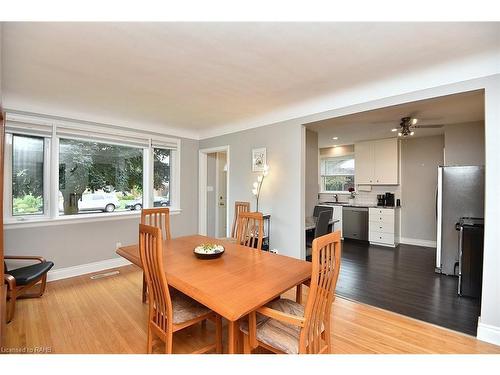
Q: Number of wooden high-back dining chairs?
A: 5